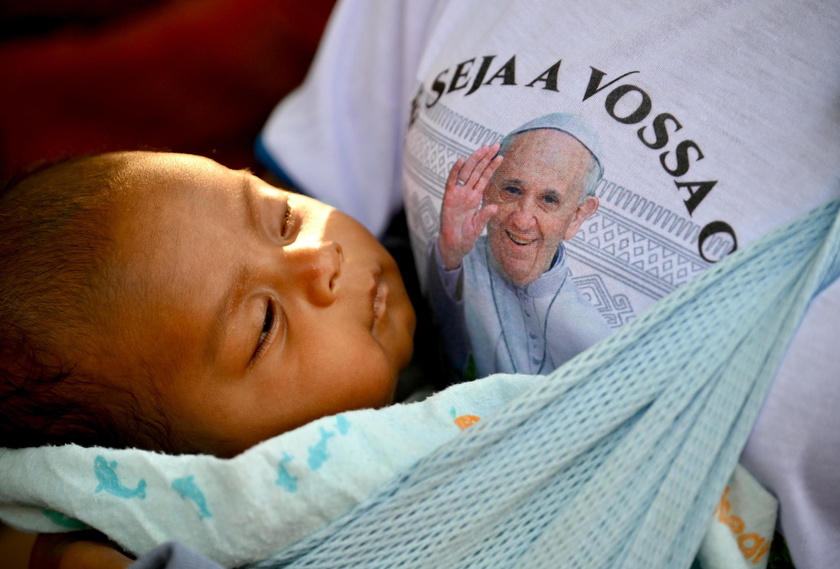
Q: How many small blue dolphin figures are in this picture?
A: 5